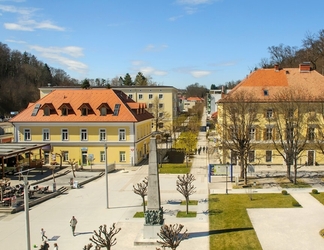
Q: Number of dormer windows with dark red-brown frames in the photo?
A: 4